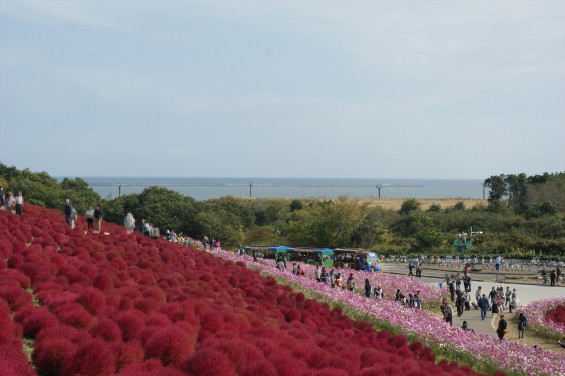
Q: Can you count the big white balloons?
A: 0